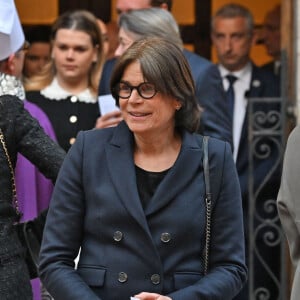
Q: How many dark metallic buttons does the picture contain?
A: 4